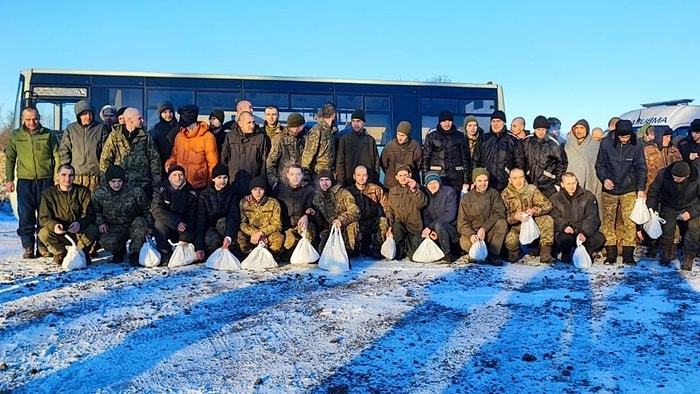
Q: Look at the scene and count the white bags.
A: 14